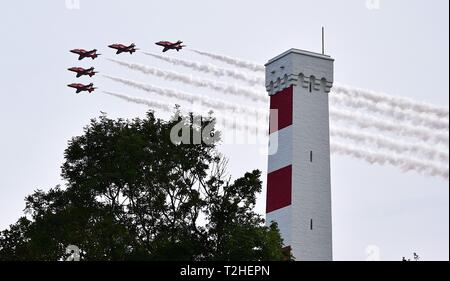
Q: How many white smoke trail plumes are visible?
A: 5